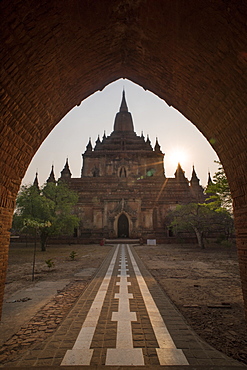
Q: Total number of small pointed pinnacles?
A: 12